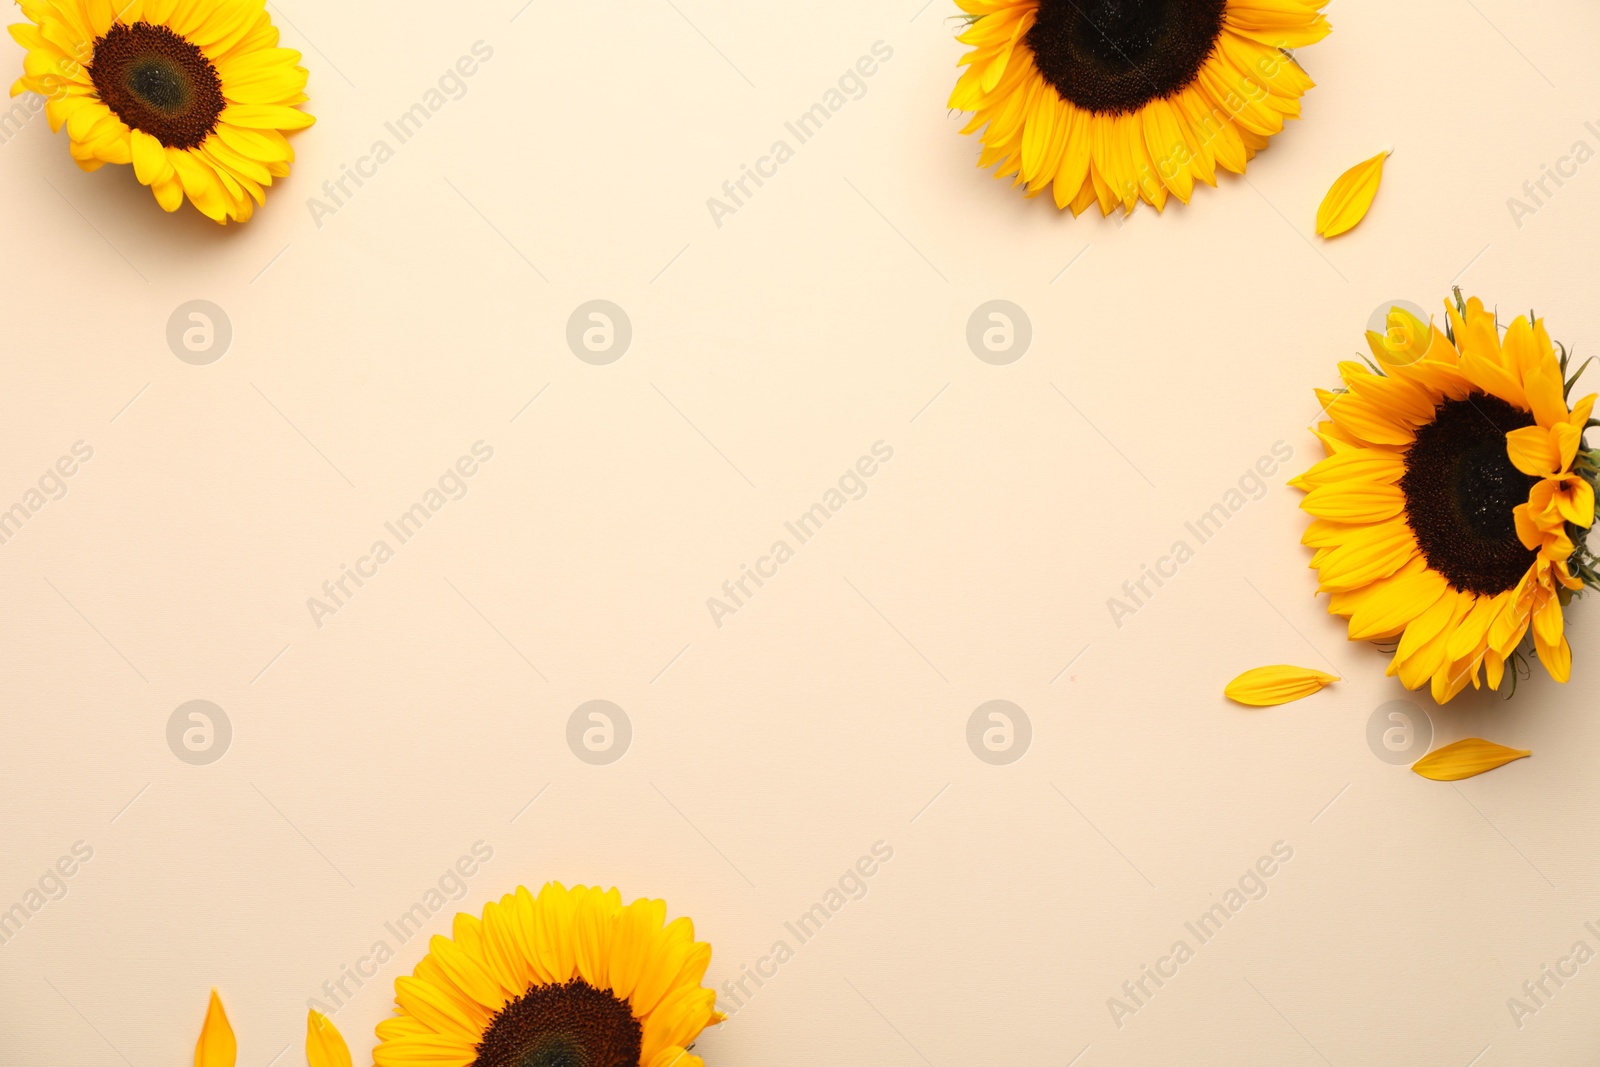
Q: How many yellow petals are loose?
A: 5